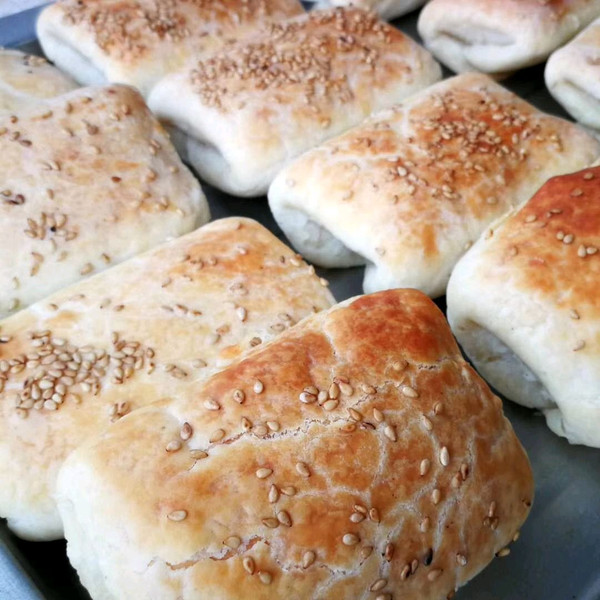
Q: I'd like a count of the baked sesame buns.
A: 11